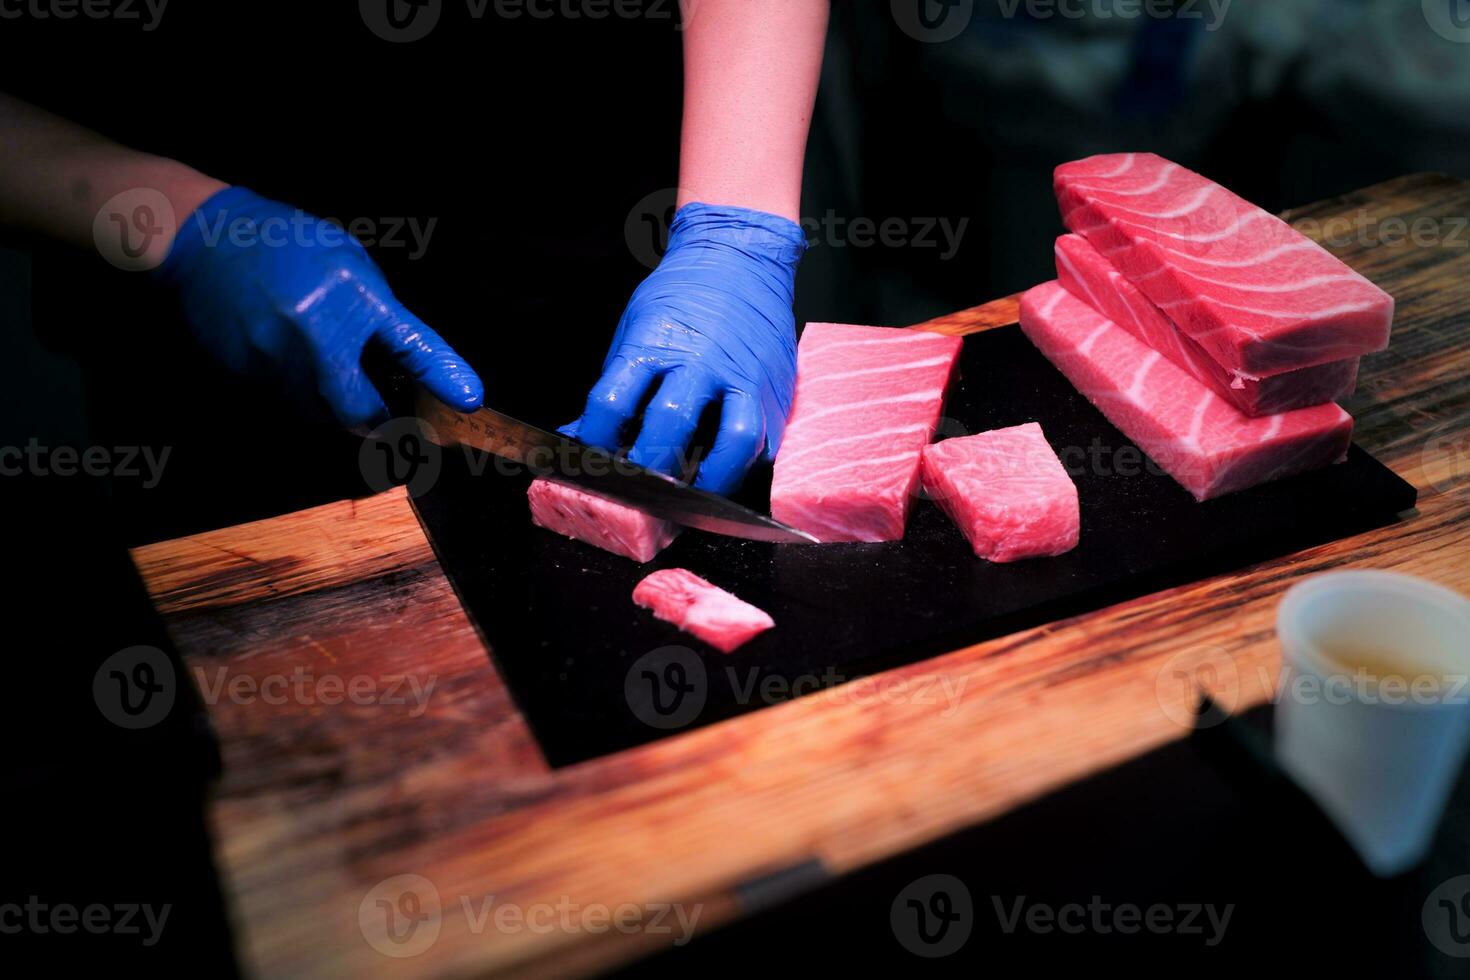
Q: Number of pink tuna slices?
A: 7